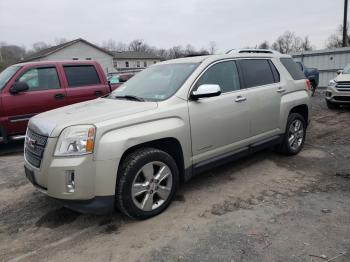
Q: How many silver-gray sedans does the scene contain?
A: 0